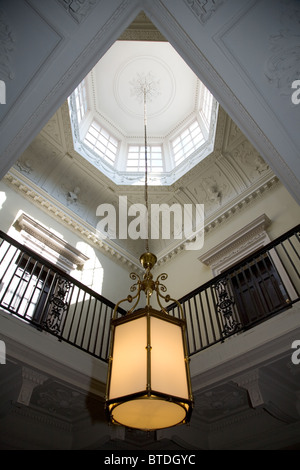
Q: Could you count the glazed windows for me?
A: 5